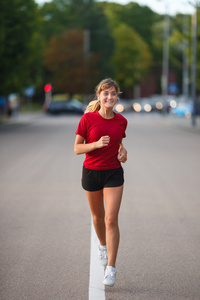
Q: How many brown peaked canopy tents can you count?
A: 0